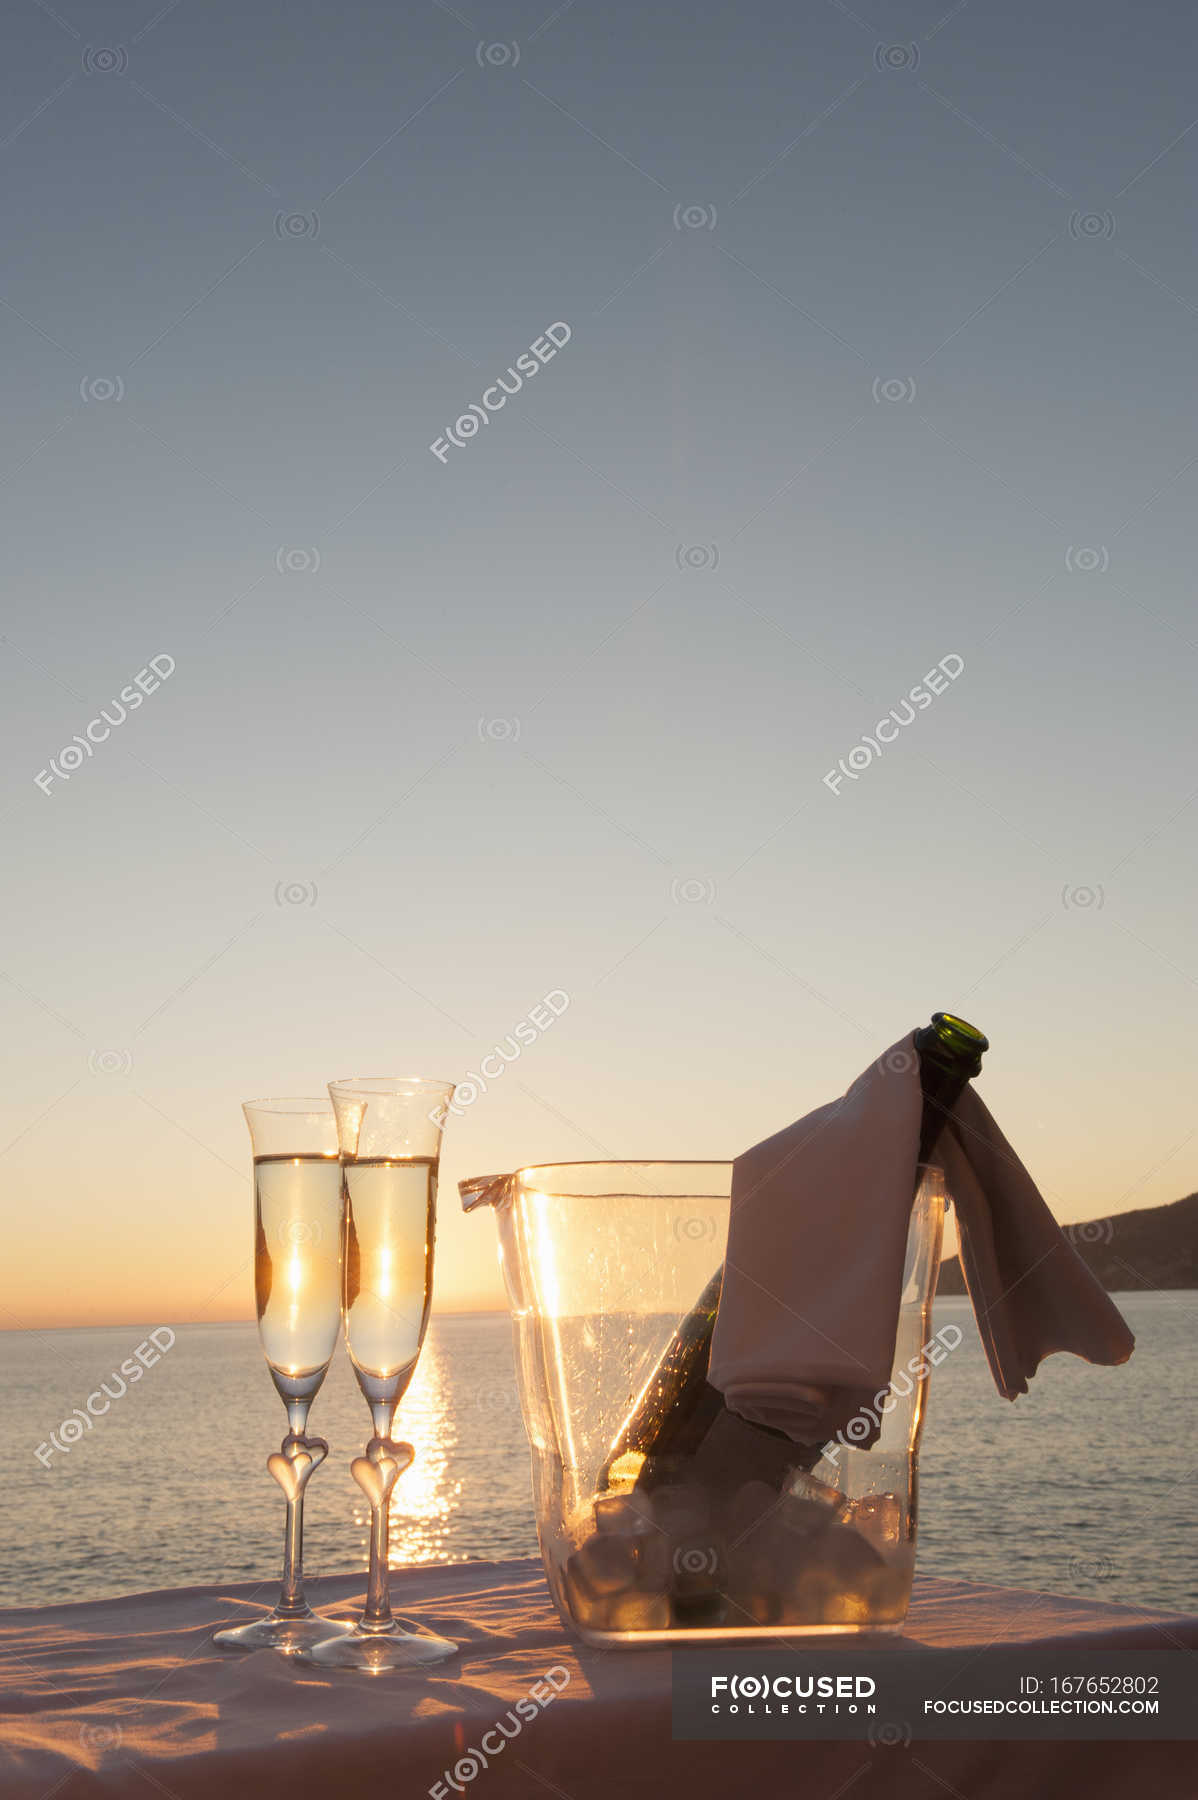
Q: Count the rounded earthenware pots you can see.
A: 0